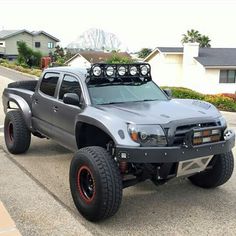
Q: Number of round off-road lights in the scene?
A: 5